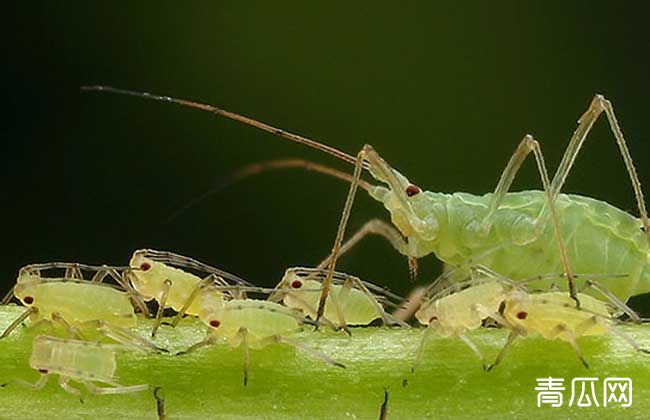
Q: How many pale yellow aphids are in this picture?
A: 7